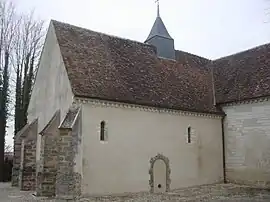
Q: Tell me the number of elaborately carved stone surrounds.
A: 1